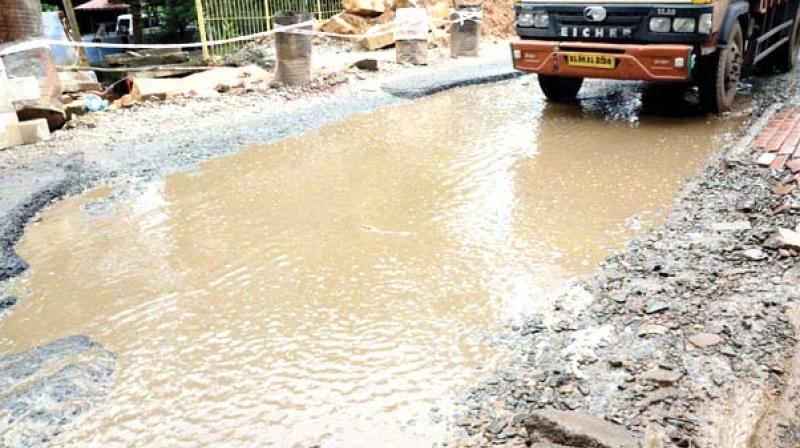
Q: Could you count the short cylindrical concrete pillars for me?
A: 3